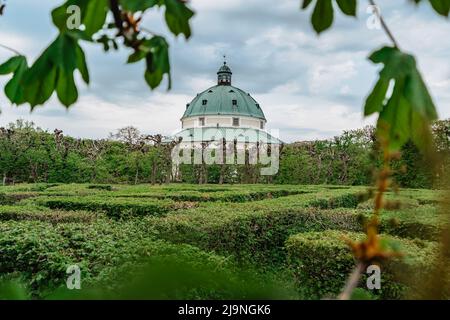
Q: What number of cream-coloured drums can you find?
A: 1